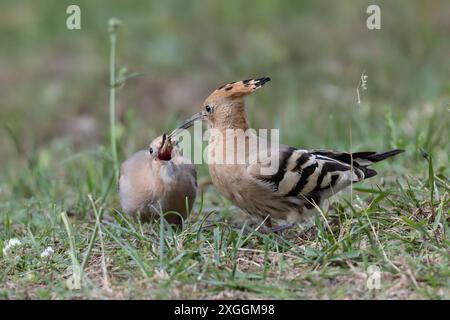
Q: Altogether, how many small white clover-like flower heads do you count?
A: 2